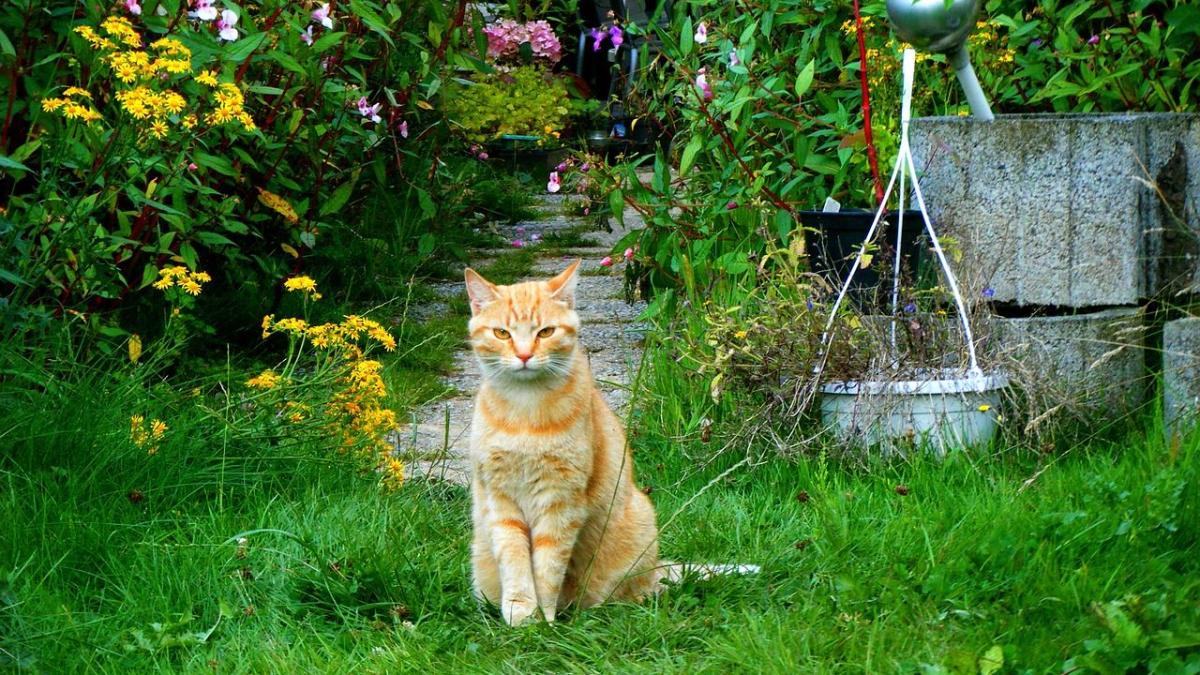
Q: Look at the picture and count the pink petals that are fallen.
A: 3